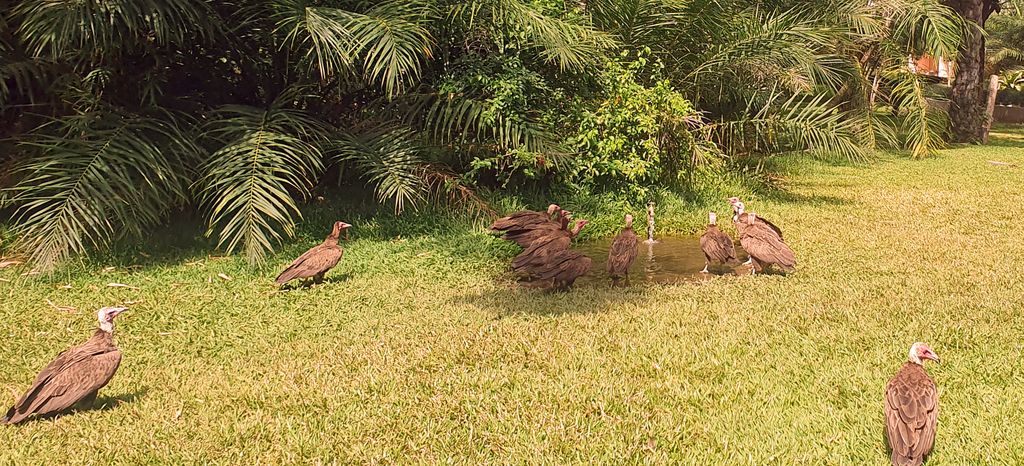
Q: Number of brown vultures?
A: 12